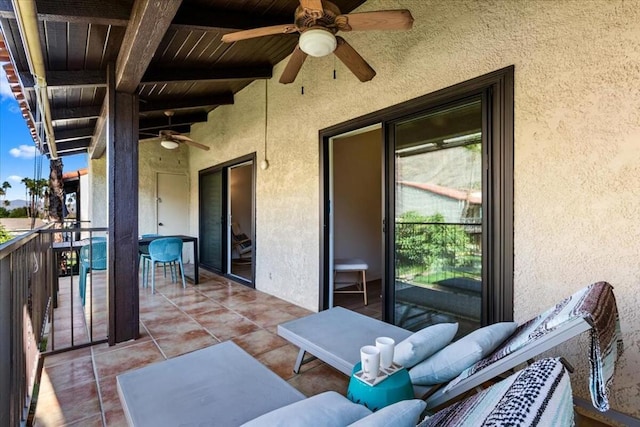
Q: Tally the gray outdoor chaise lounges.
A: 2